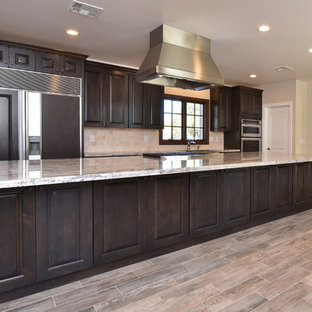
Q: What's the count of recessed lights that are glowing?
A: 4